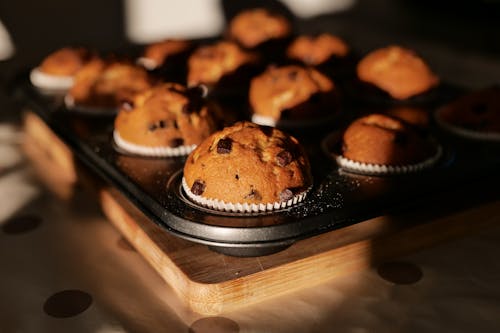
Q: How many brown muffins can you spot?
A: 12